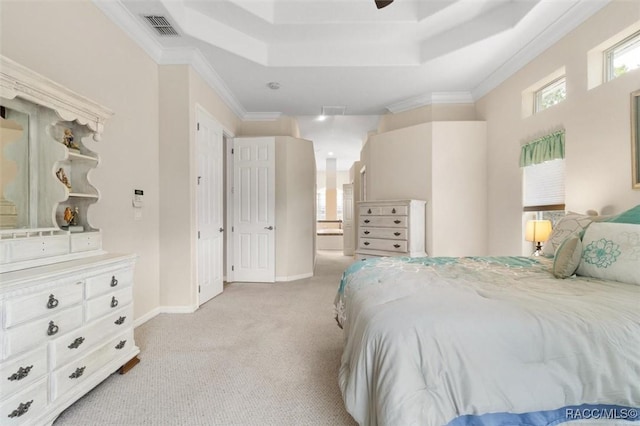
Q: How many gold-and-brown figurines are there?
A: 3